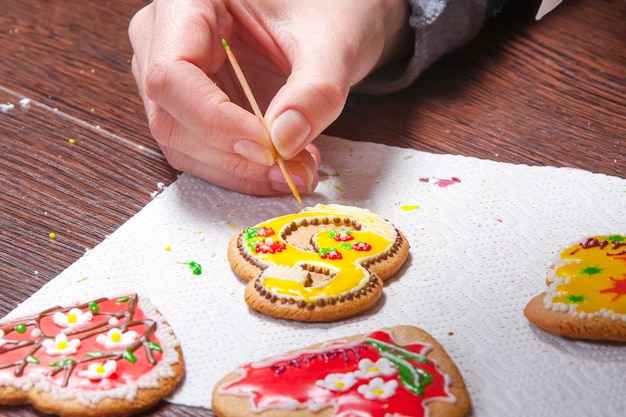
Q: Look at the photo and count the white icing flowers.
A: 7